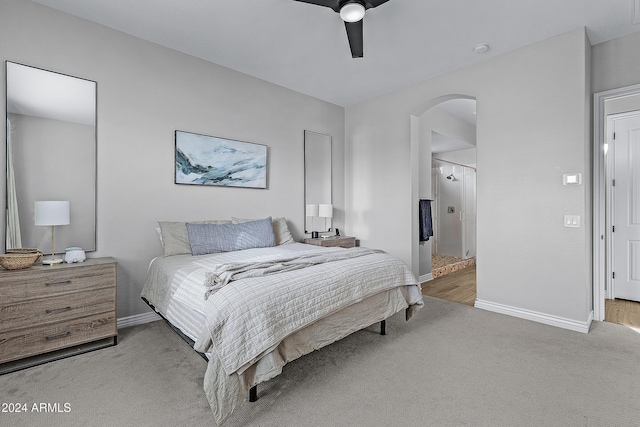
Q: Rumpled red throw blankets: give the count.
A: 0